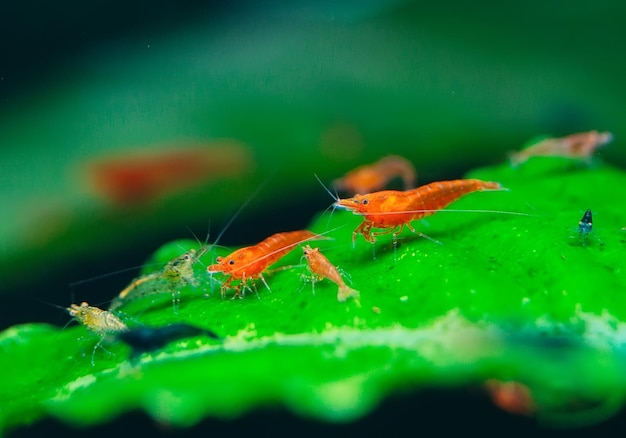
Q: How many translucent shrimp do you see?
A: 2